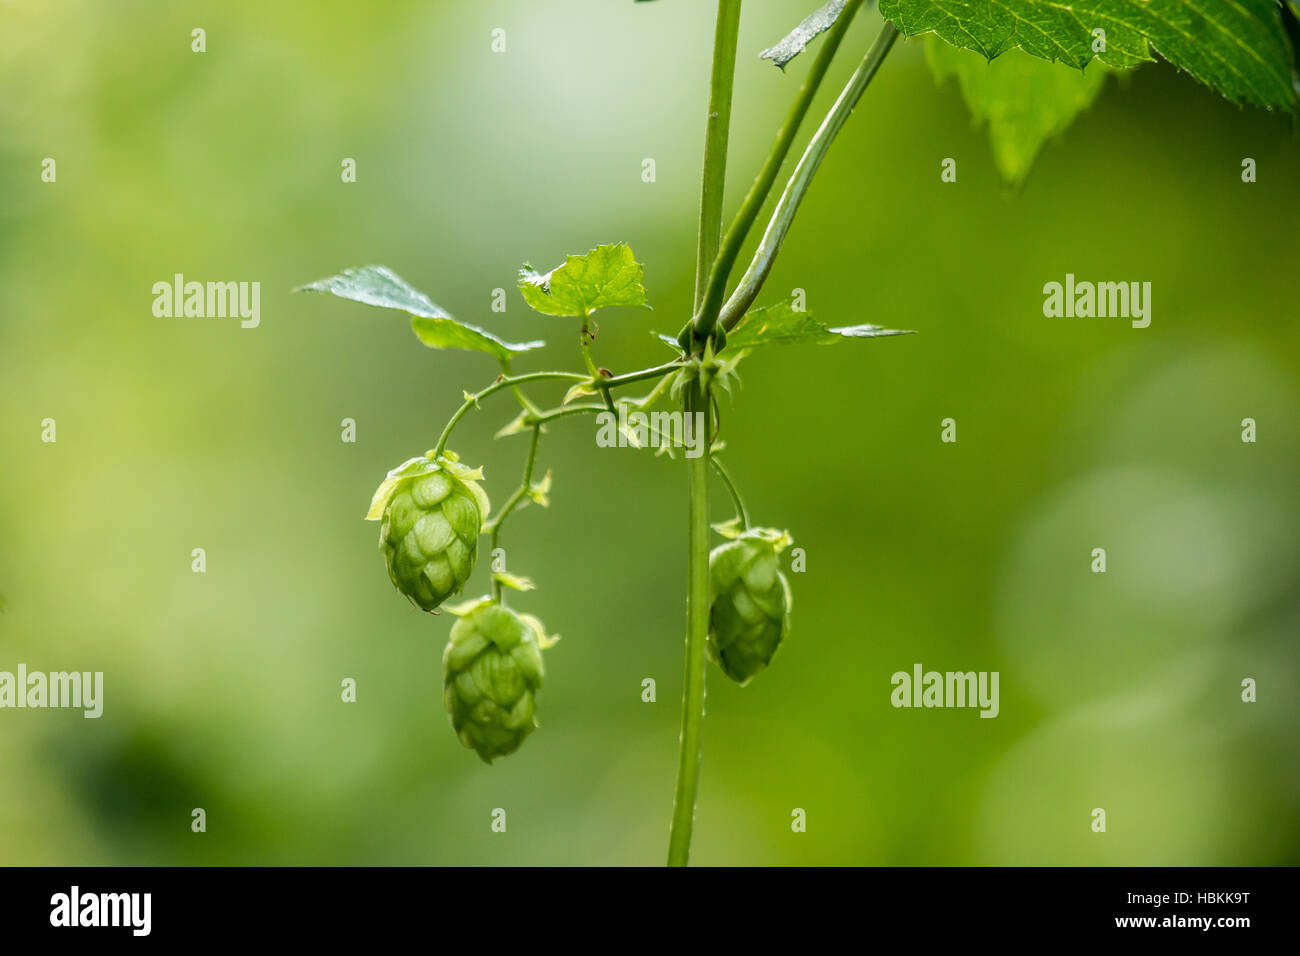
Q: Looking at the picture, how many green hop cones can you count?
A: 3